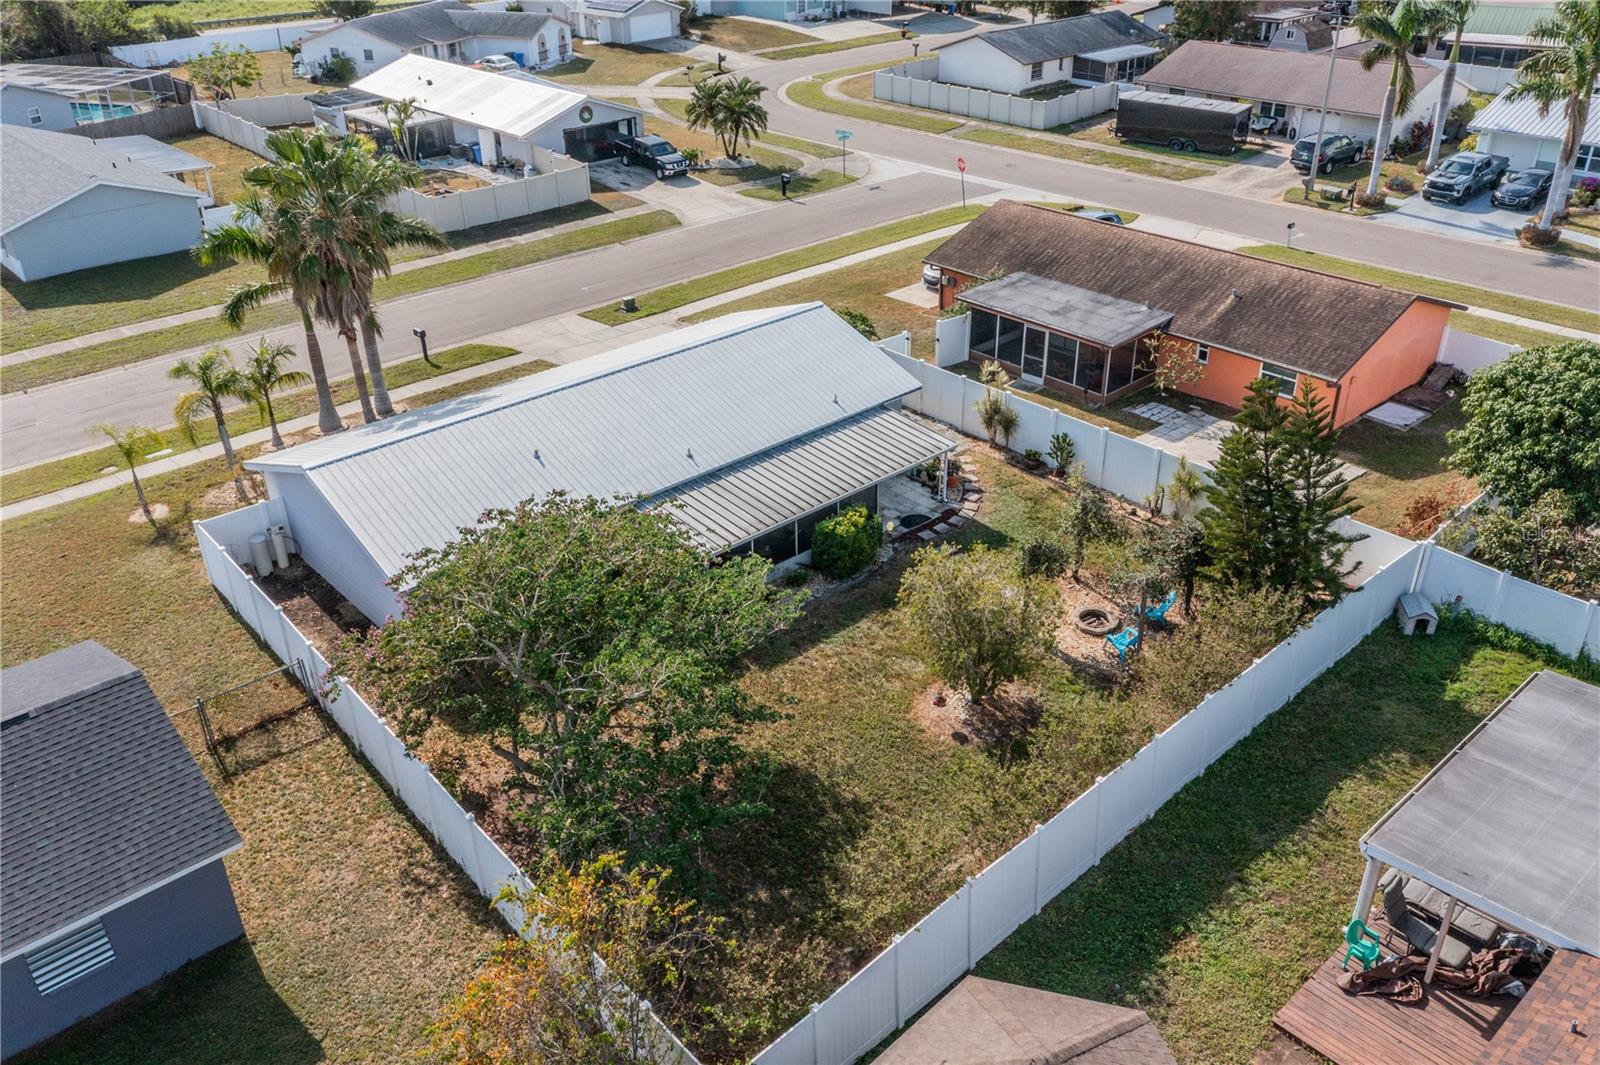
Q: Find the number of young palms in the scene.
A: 3